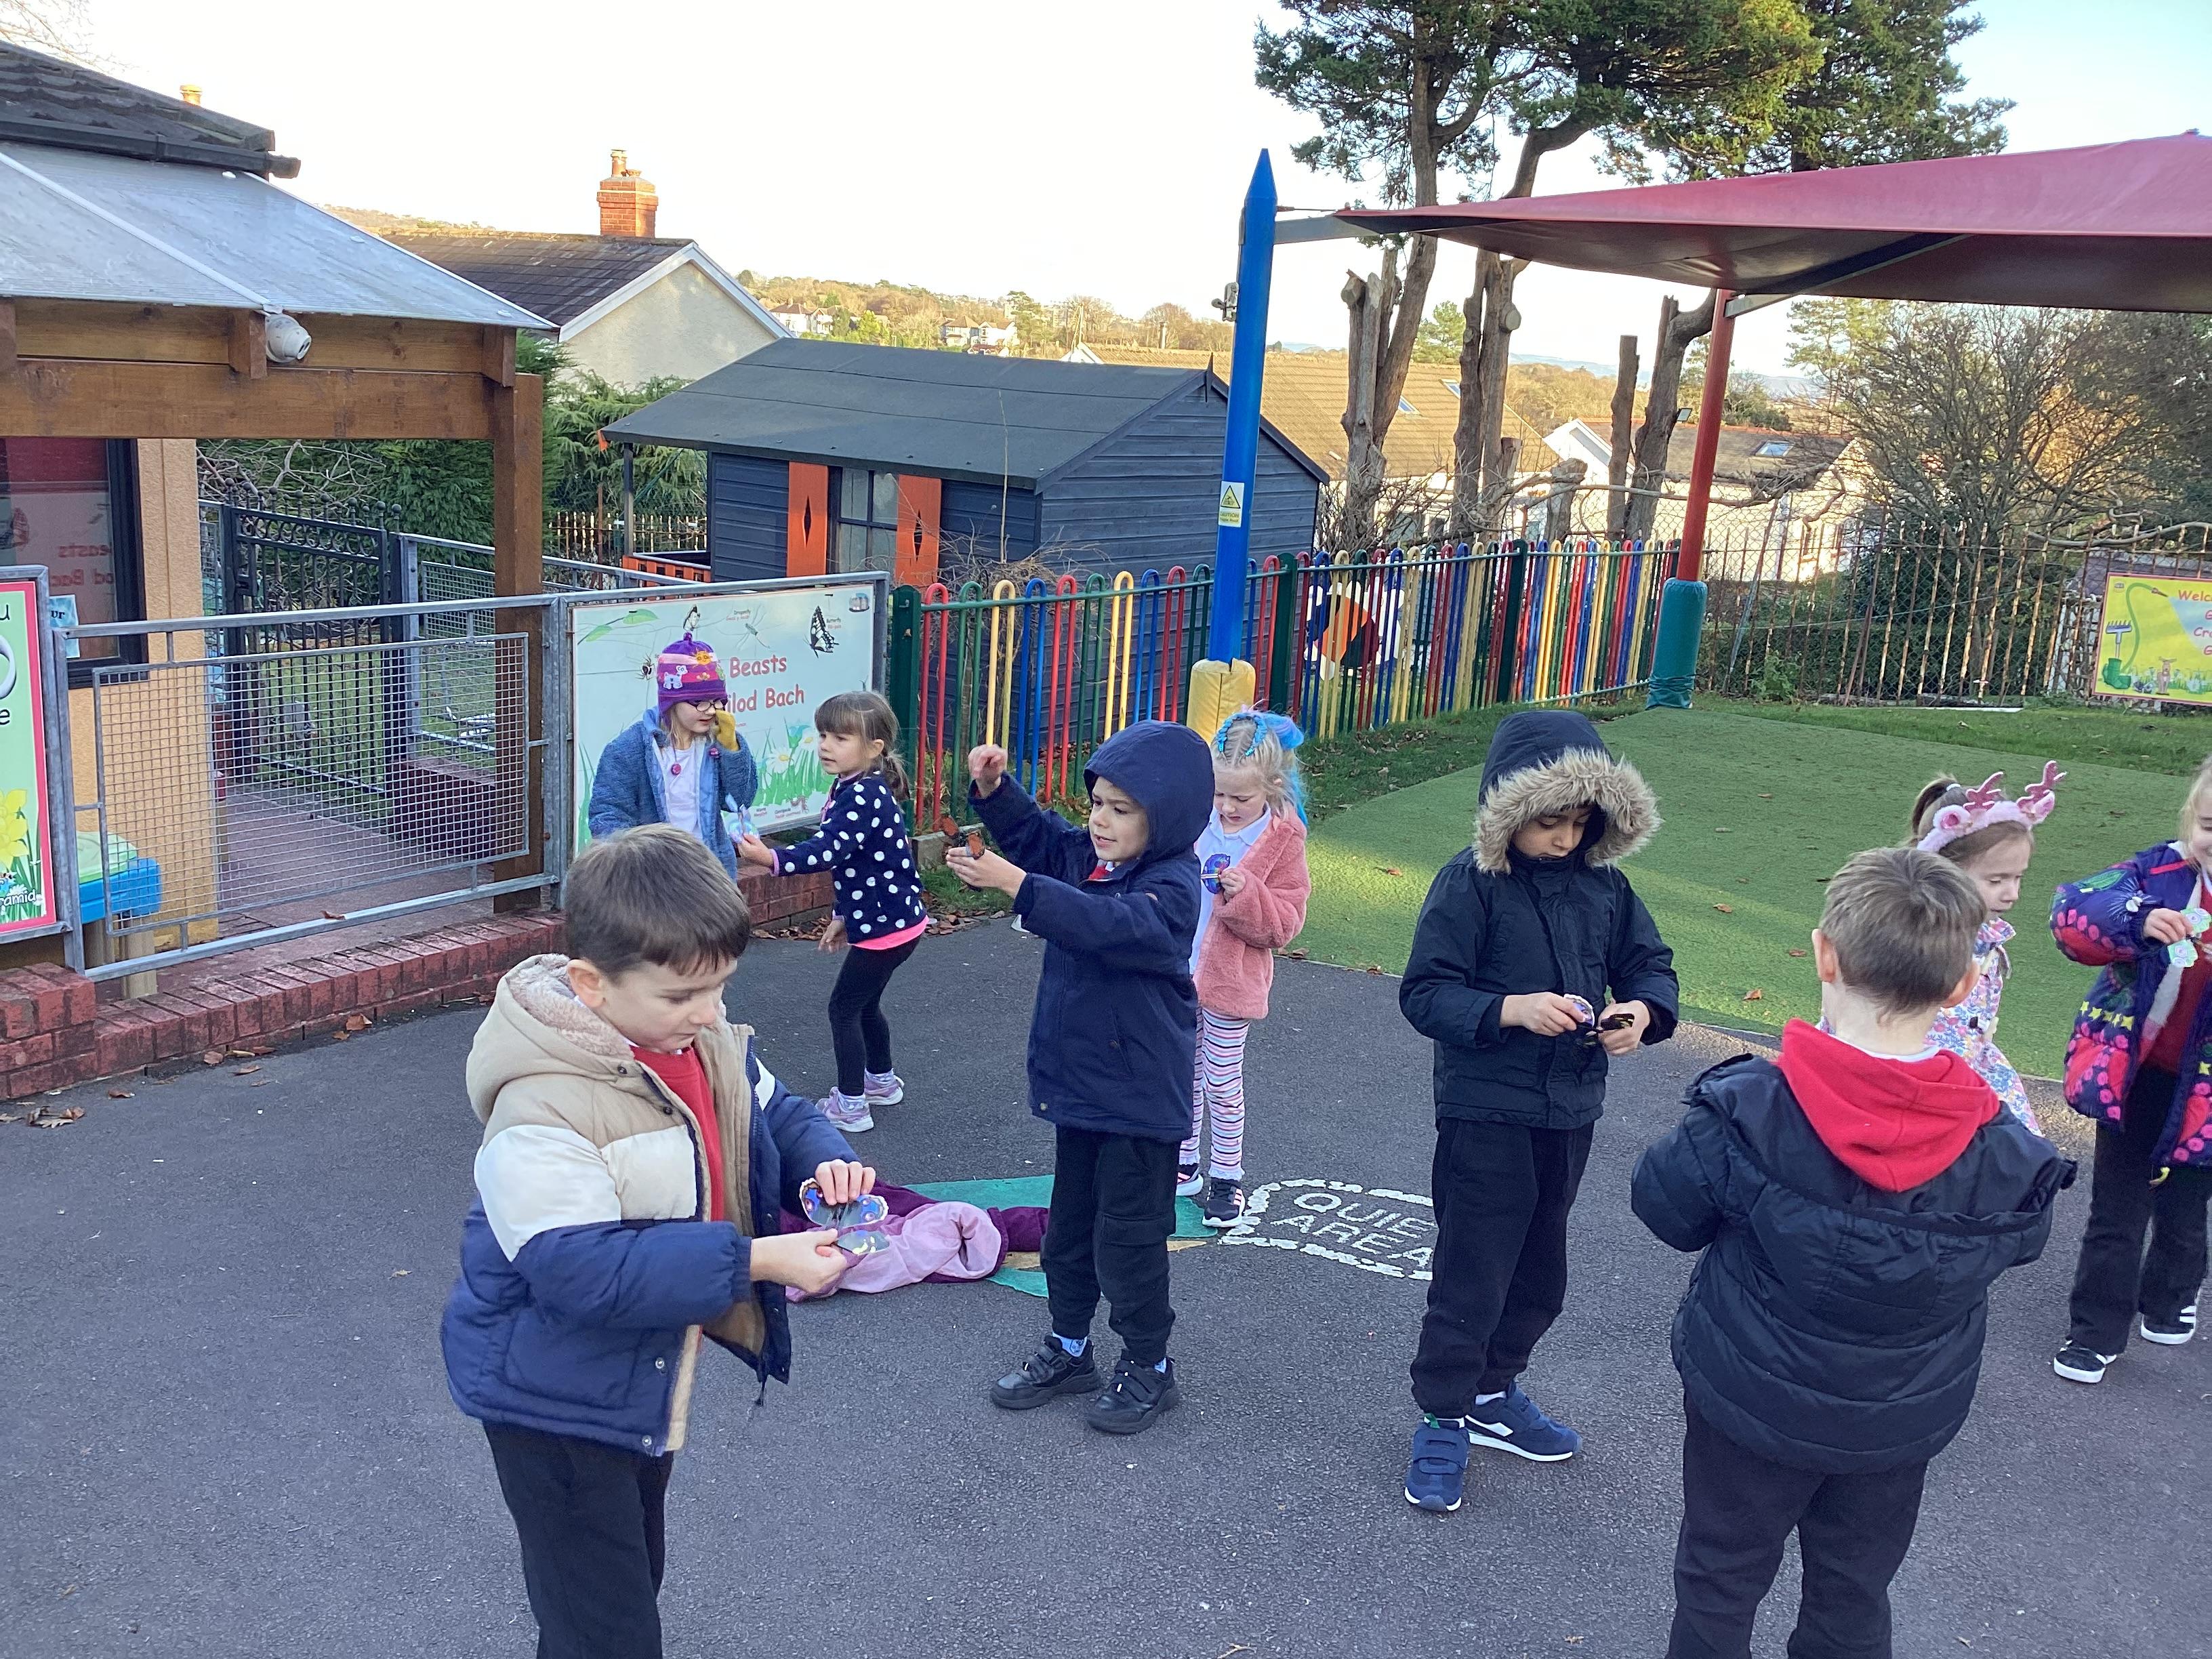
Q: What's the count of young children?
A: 9